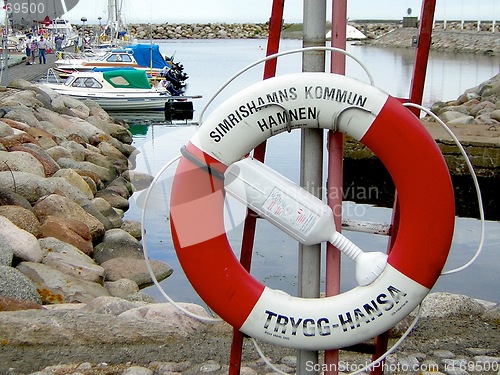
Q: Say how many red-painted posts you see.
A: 3